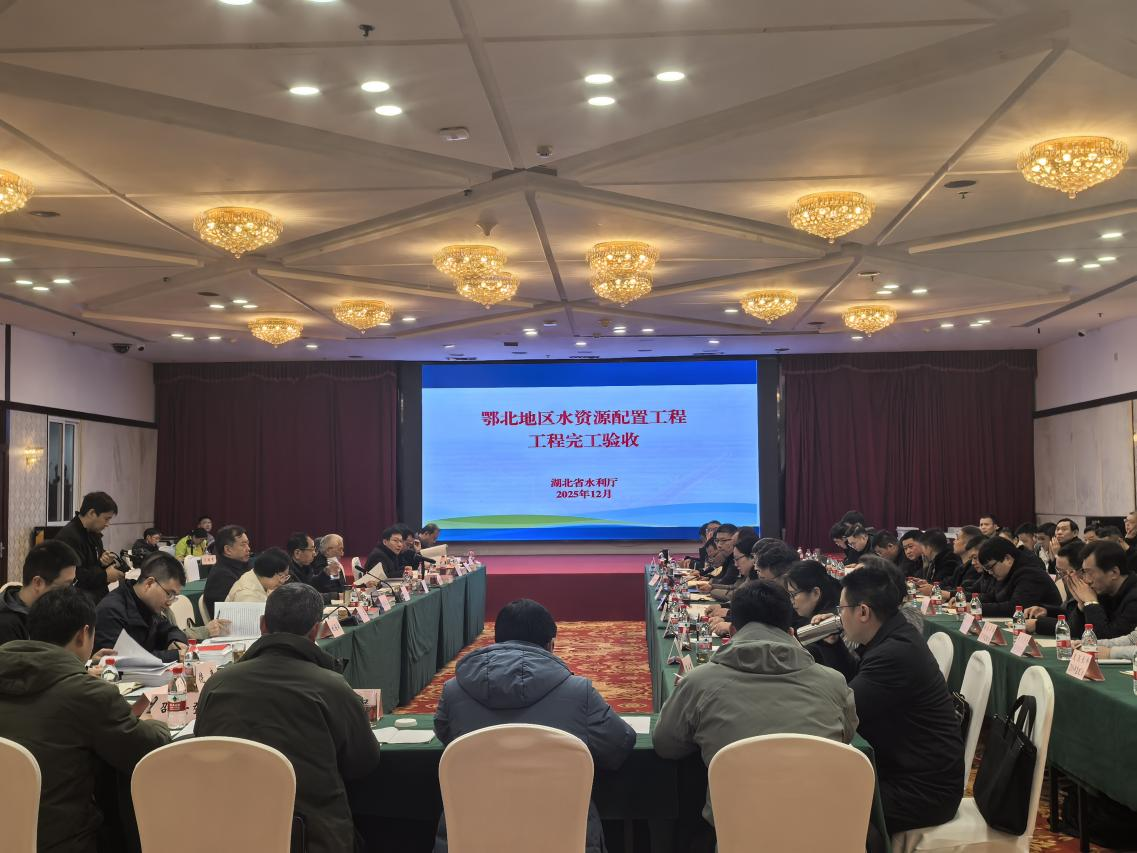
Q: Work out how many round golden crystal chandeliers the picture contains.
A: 12